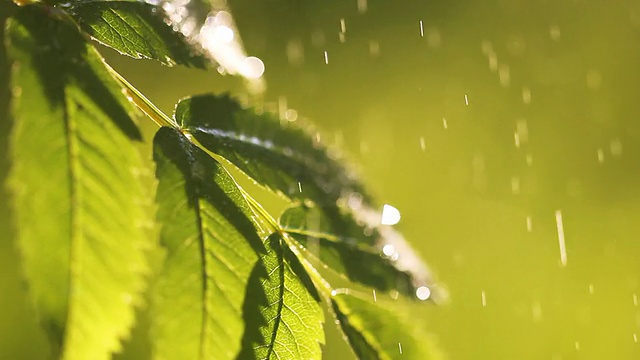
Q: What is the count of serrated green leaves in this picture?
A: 7